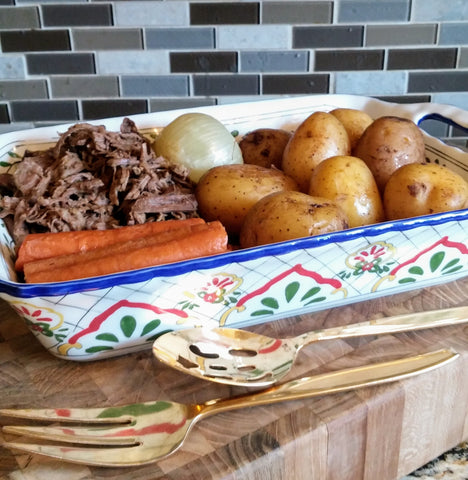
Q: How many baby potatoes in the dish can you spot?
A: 8